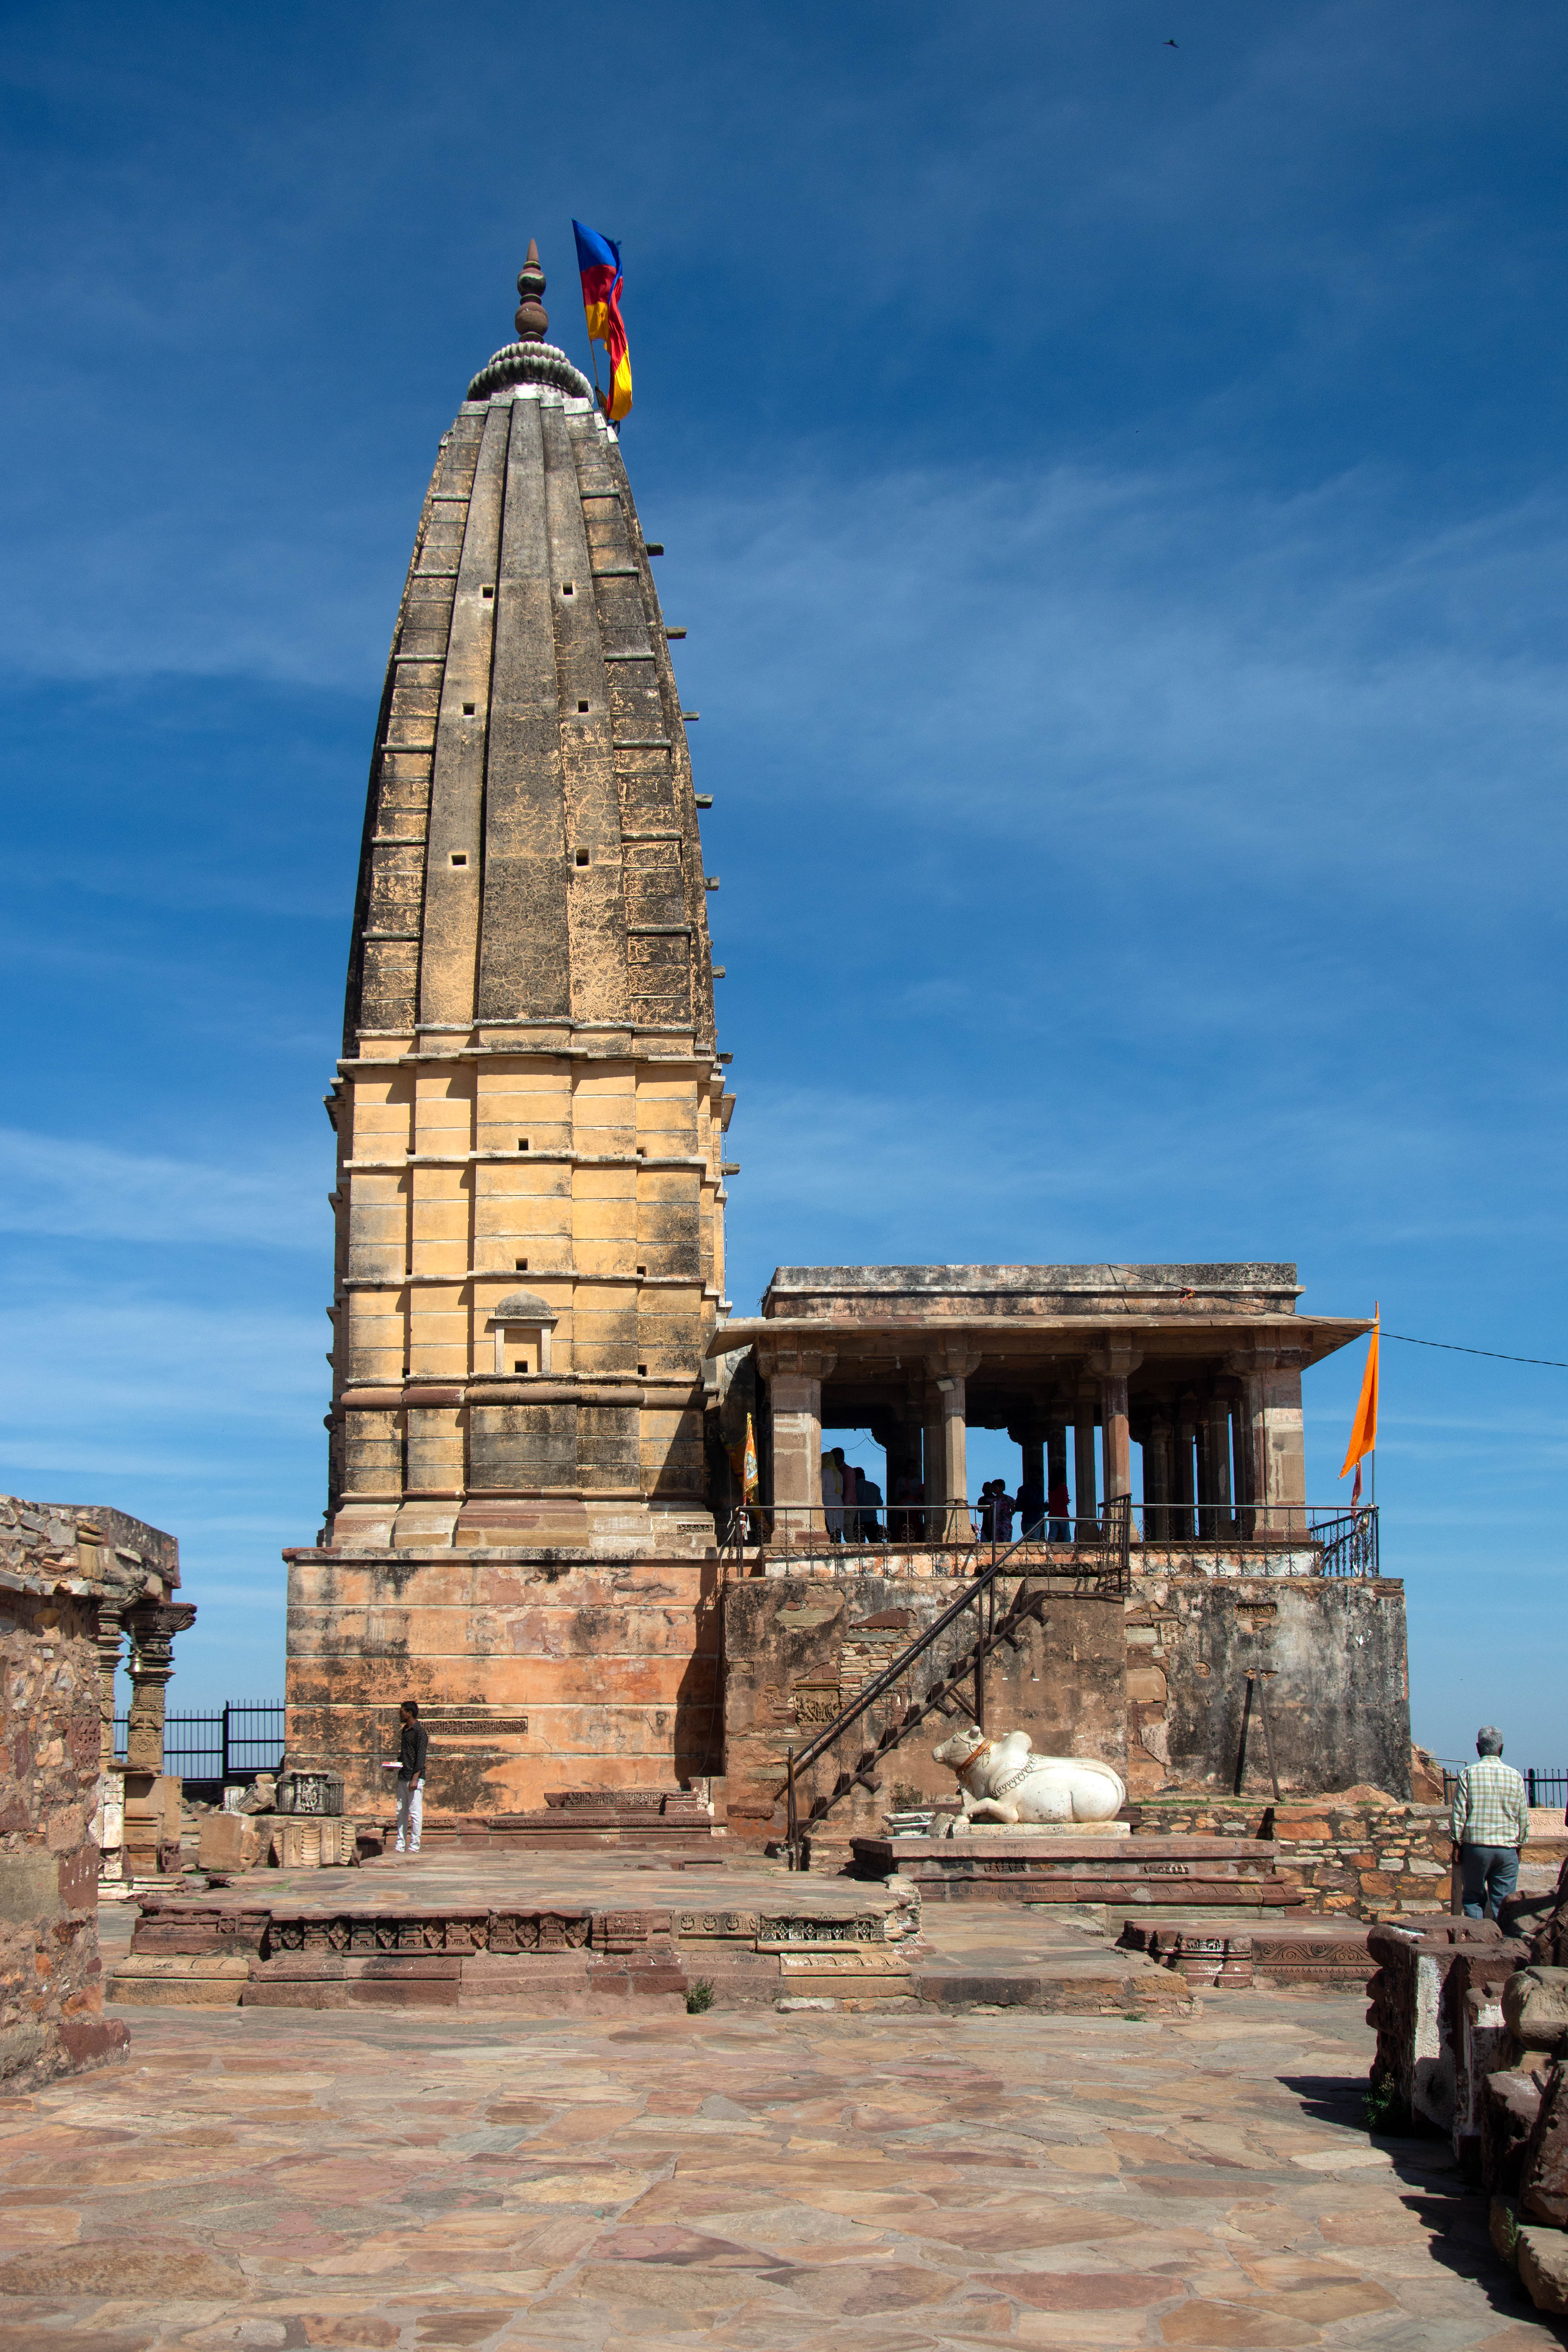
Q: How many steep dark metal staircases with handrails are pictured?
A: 1